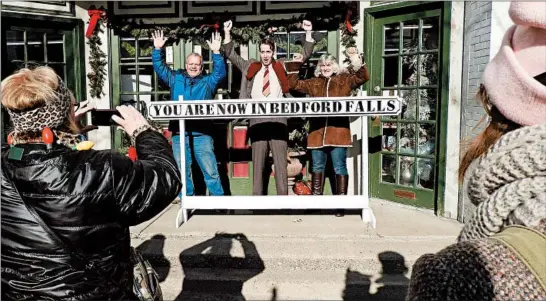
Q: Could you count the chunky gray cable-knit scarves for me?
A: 1